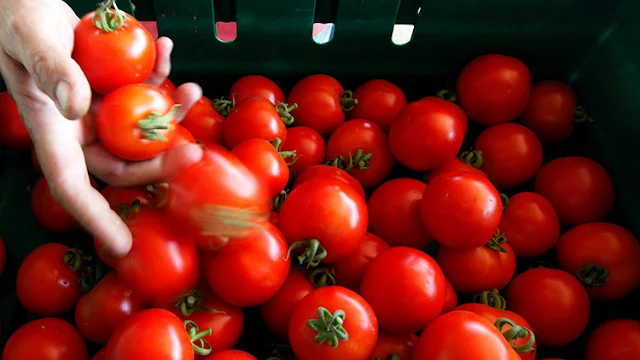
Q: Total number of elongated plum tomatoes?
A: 0